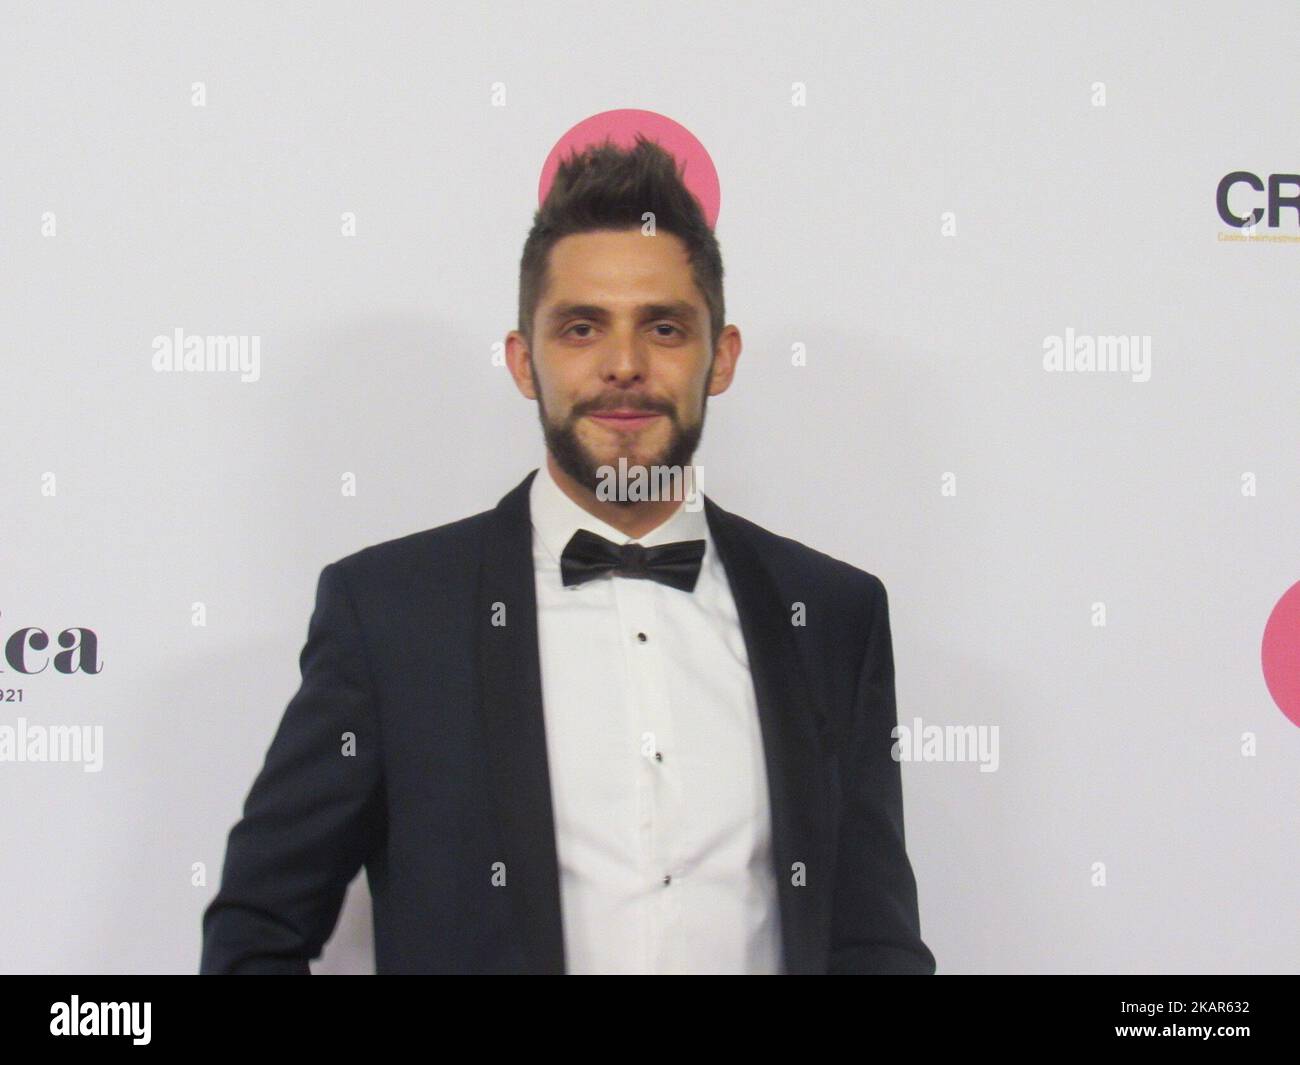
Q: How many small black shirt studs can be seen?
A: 3